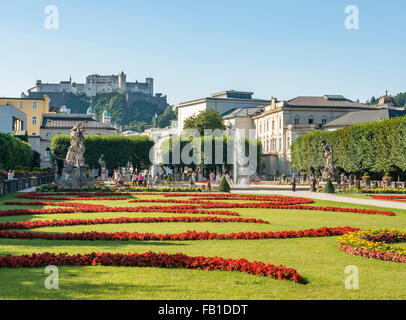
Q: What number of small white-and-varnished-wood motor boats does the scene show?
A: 0